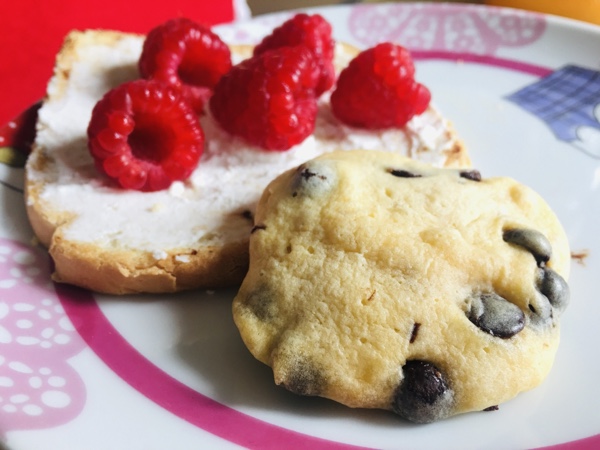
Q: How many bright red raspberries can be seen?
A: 5